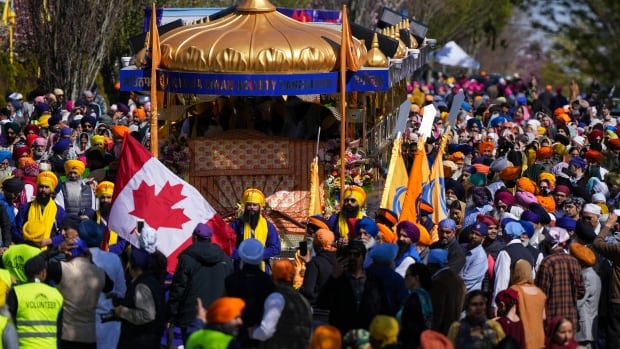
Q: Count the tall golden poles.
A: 2